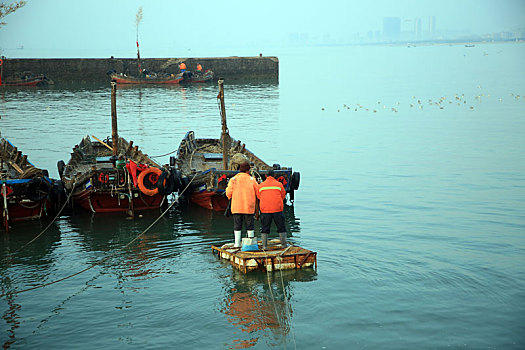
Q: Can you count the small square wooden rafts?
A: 1